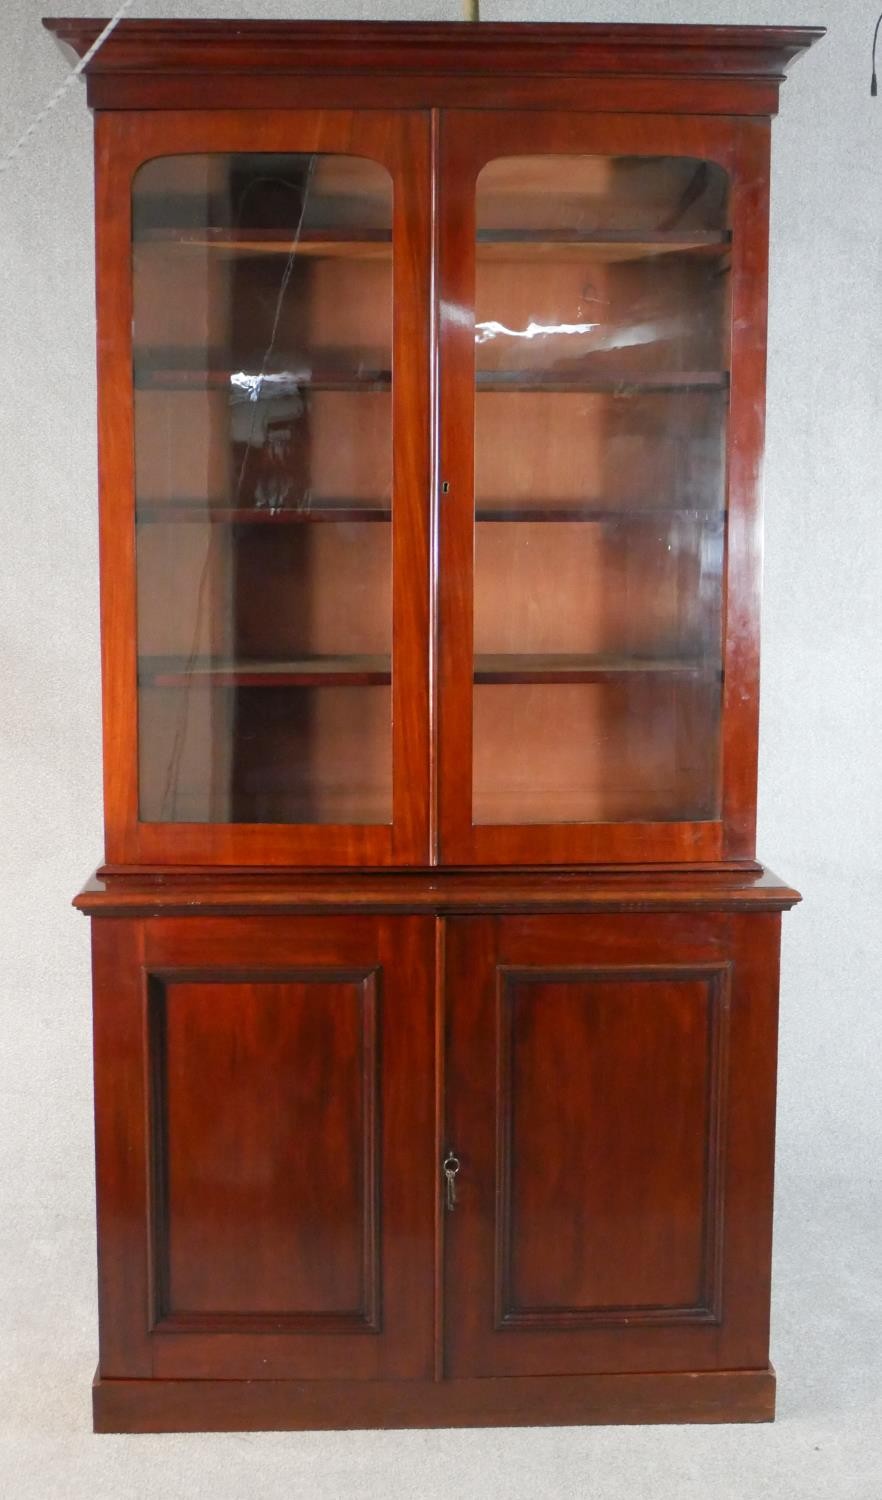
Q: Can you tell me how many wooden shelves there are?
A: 4